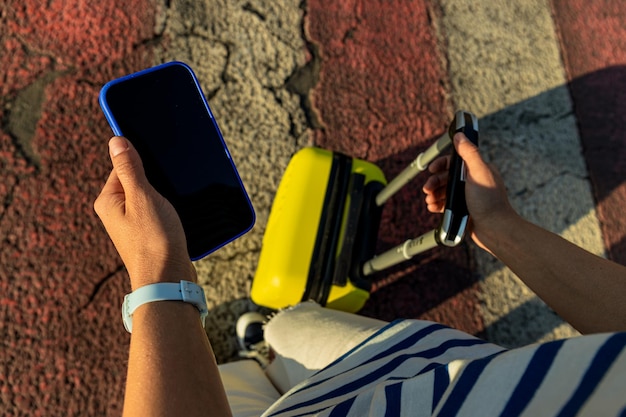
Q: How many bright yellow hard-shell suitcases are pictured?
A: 1